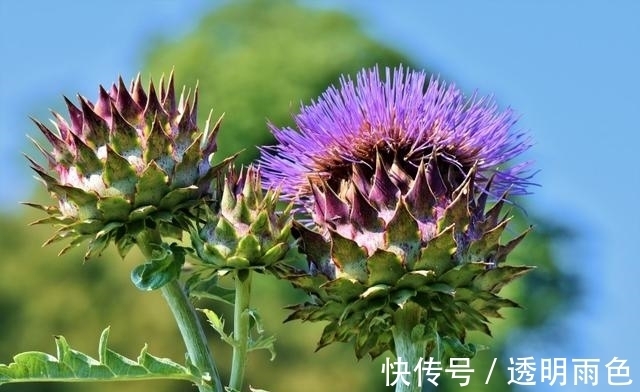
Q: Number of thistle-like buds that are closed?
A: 2